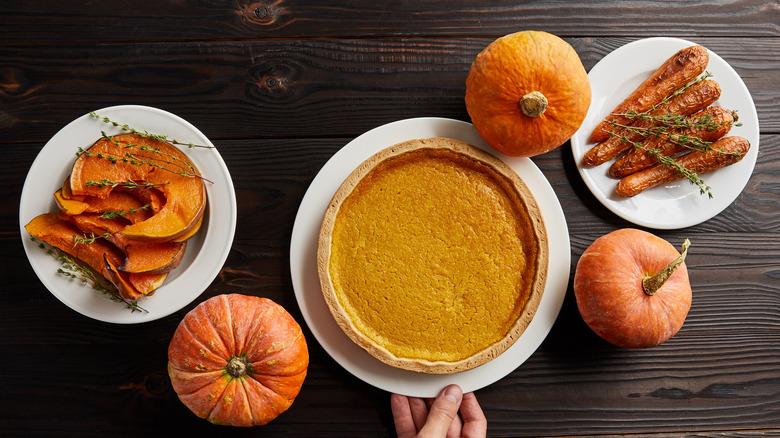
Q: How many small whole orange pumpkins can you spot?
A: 3